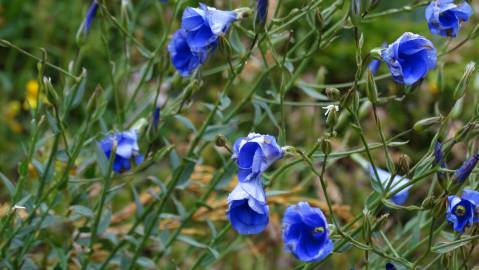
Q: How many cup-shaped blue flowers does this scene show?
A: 10